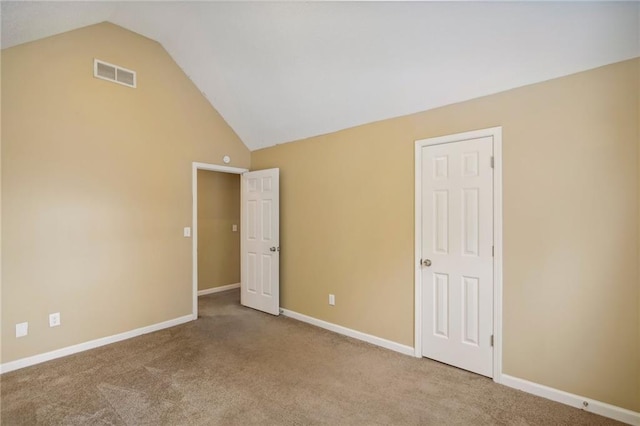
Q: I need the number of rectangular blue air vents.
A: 0